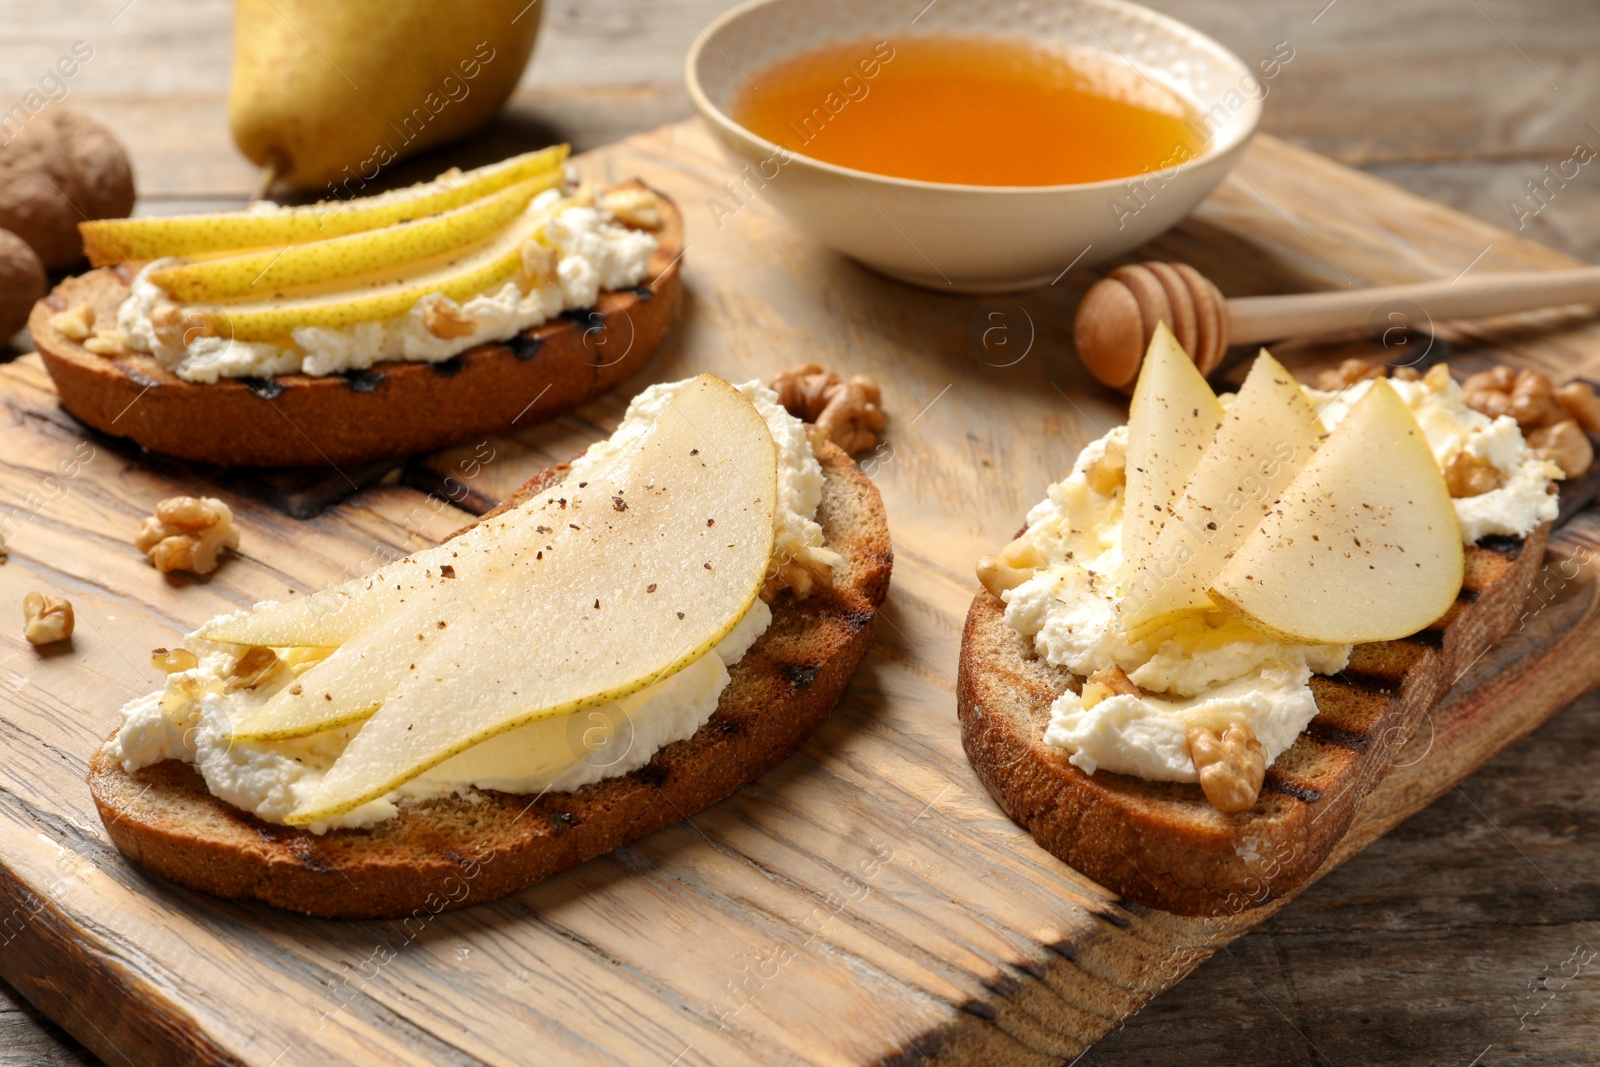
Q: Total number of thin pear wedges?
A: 9